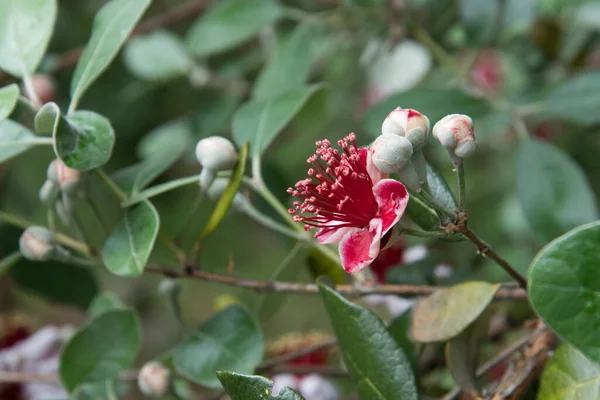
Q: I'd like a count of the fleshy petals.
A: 4